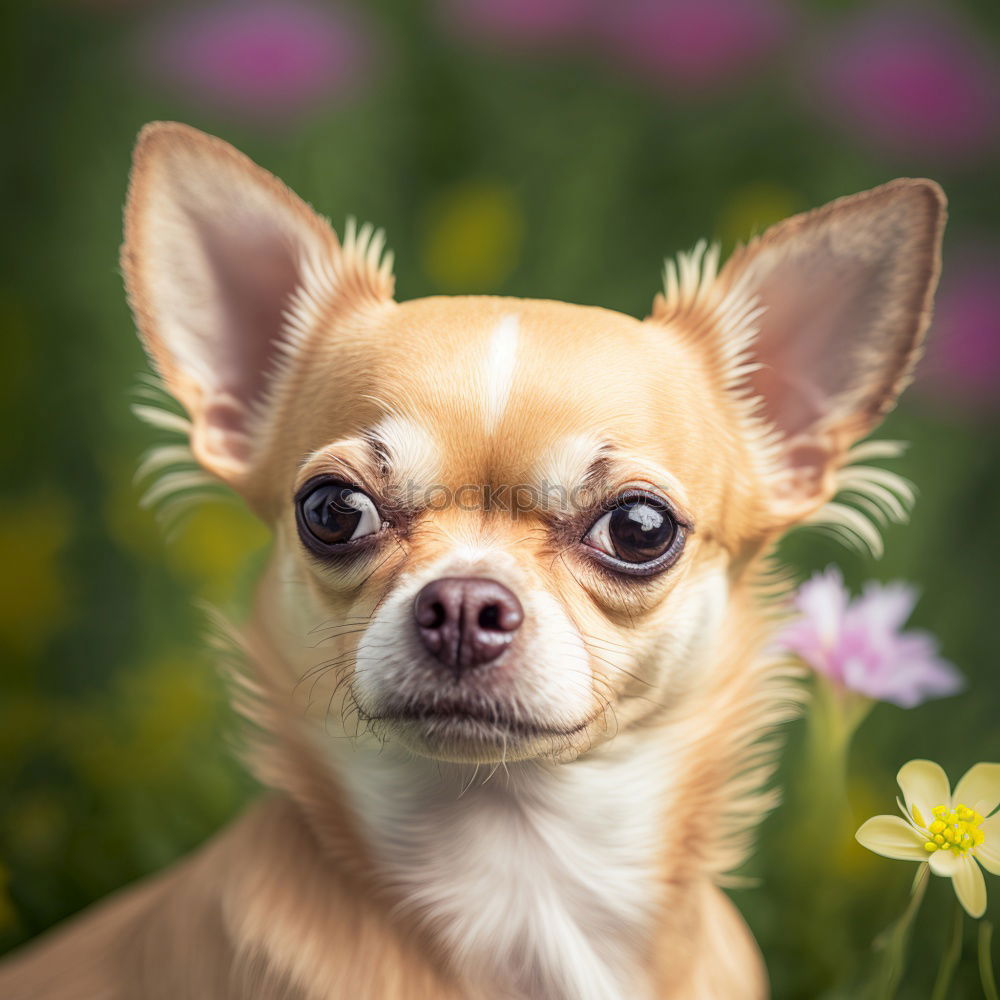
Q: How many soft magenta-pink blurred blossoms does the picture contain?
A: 5